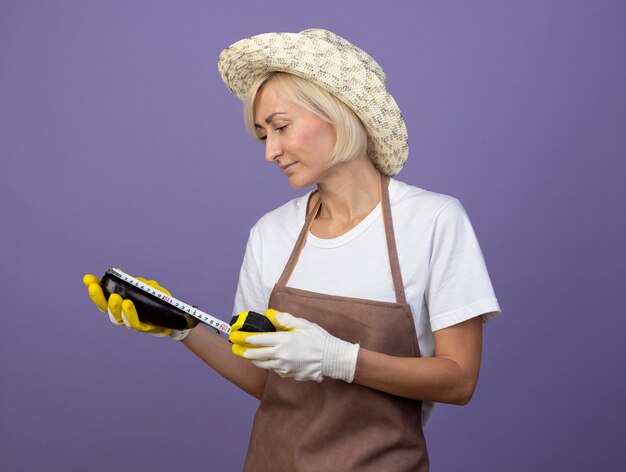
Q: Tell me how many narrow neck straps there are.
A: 2